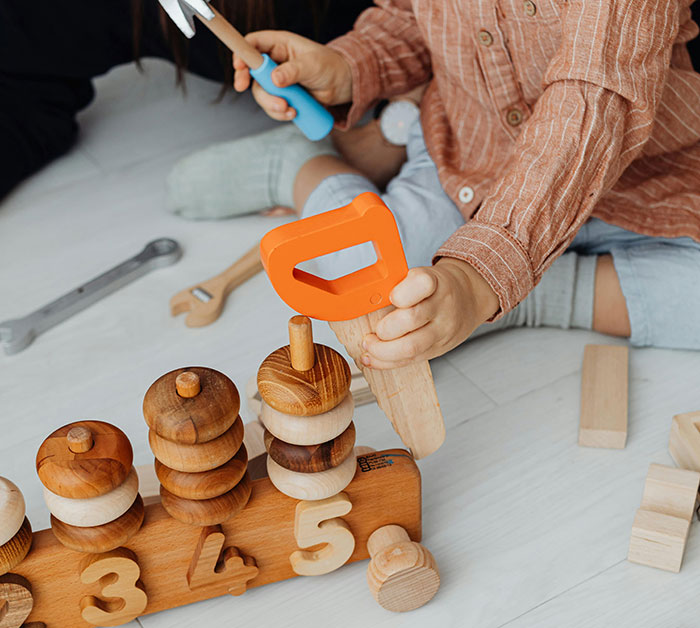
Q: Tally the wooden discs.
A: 13